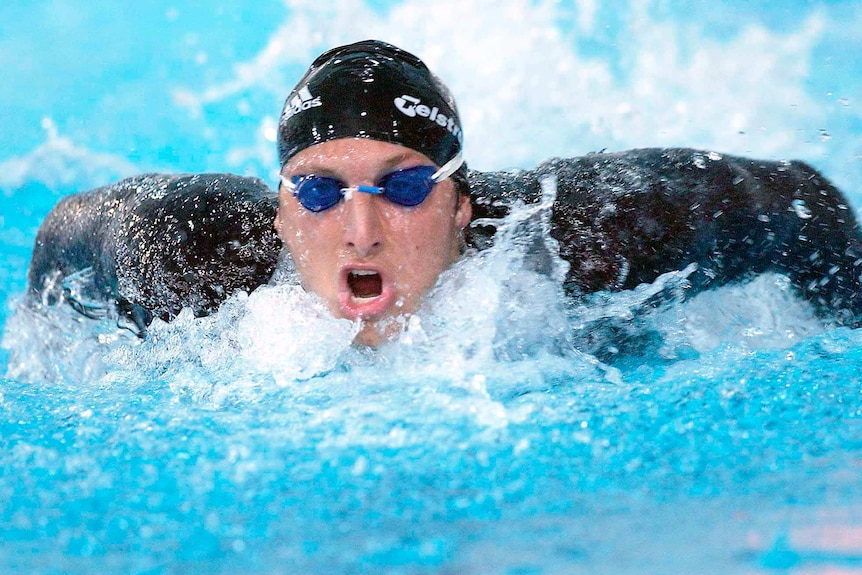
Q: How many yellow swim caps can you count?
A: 0